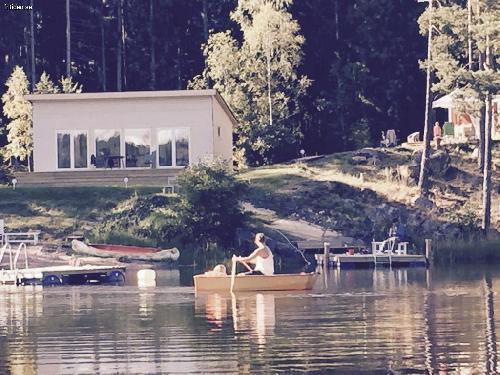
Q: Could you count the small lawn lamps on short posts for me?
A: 3